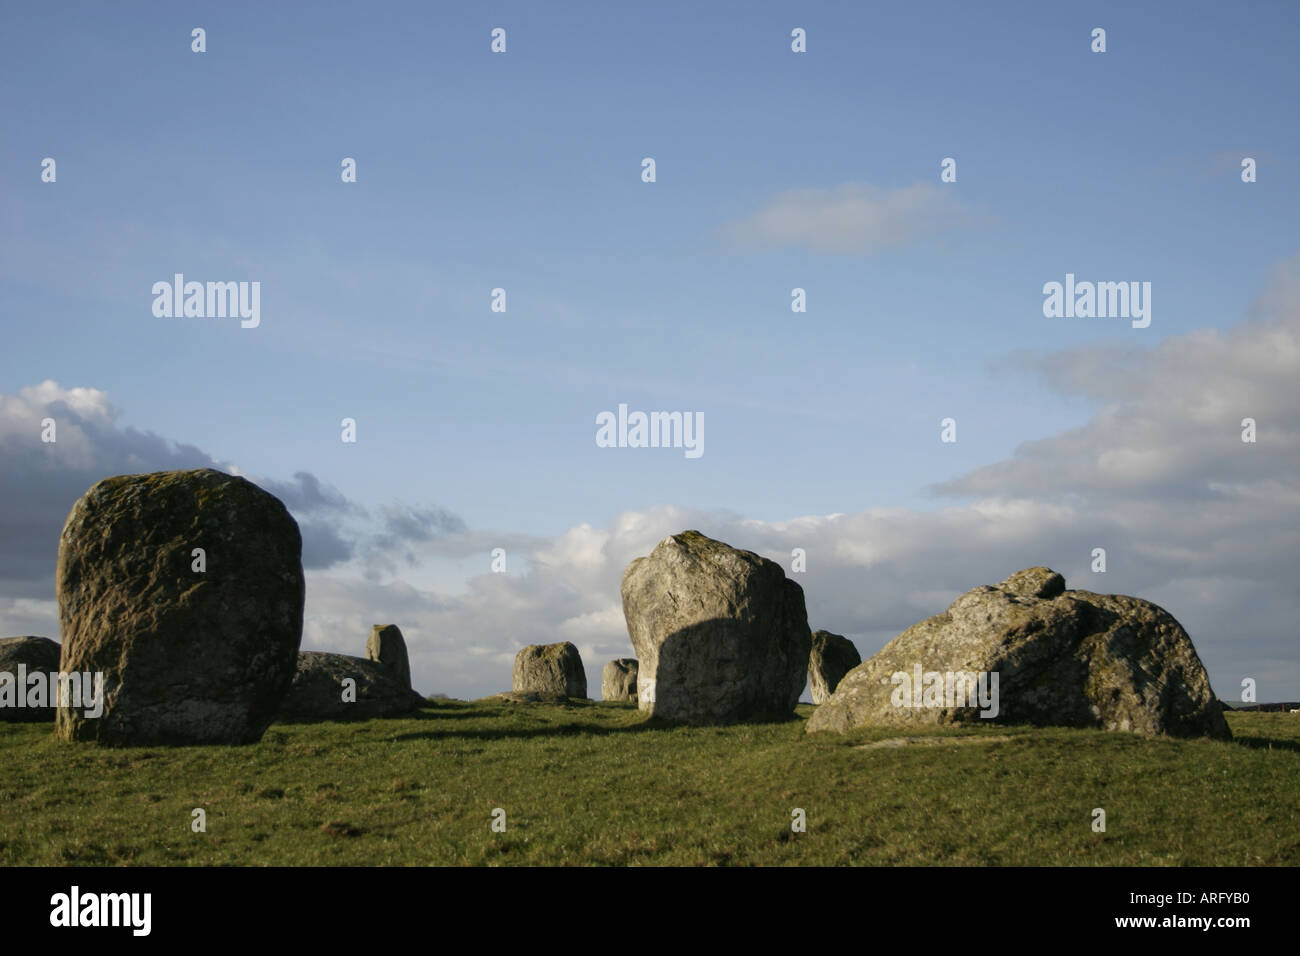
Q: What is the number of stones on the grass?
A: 9